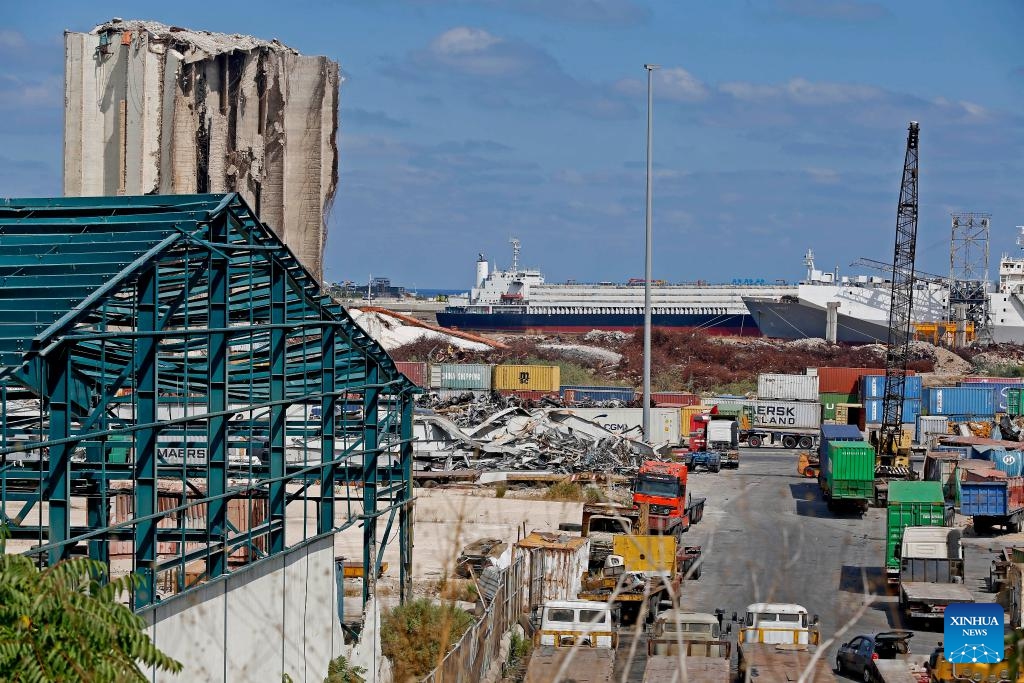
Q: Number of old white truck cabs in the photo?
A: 3